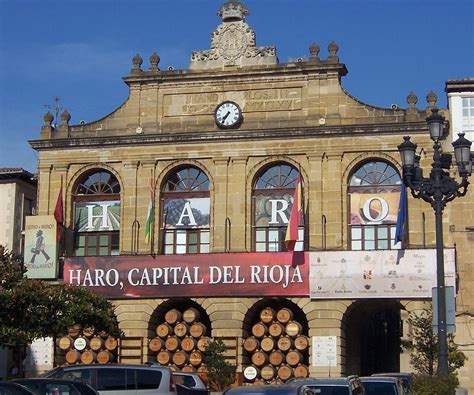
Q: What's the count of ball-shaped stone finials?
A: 8